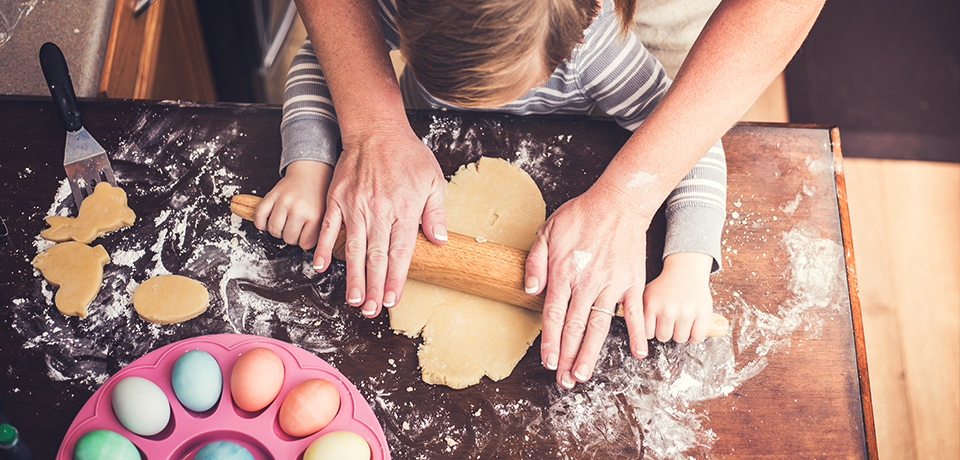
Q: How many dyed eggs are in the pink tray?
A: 7